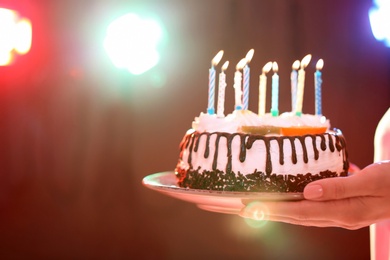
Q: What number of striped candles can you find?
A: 2